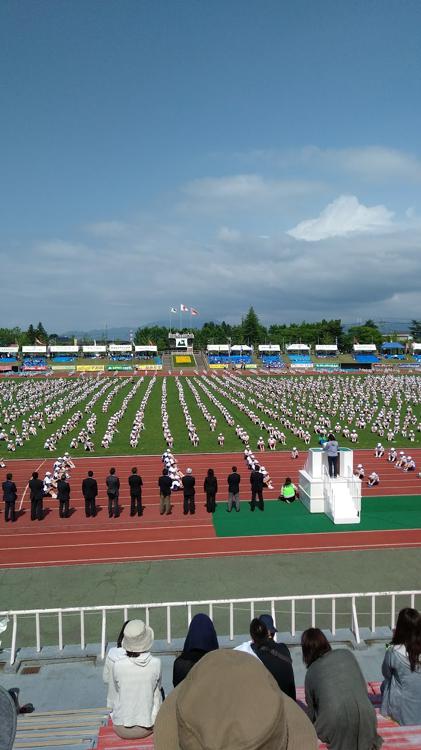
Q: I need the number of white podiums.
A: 1